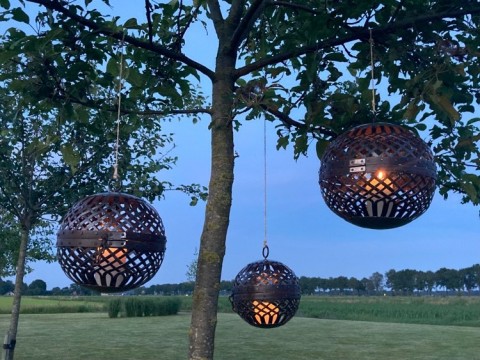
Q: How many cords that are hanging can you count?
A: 3